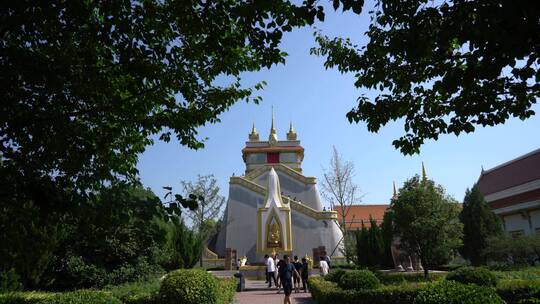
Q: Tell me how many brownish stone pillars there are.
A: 2